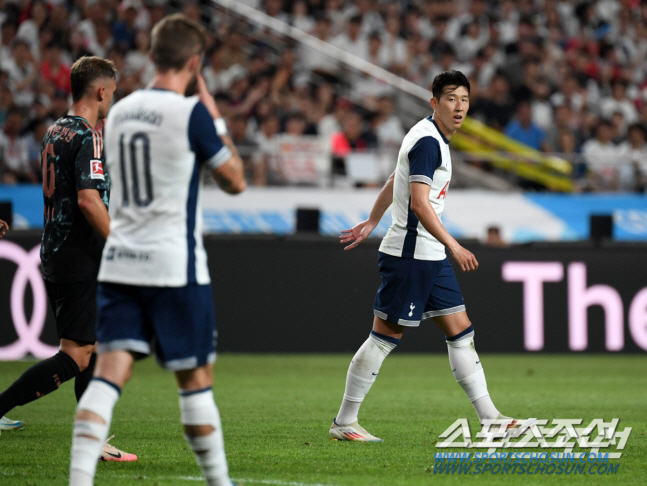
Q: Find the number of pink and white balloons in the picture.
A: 0